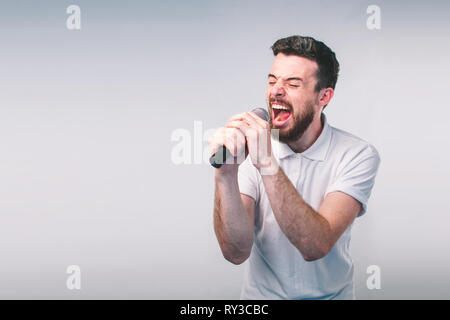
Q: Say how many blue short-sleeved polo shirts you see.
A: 0